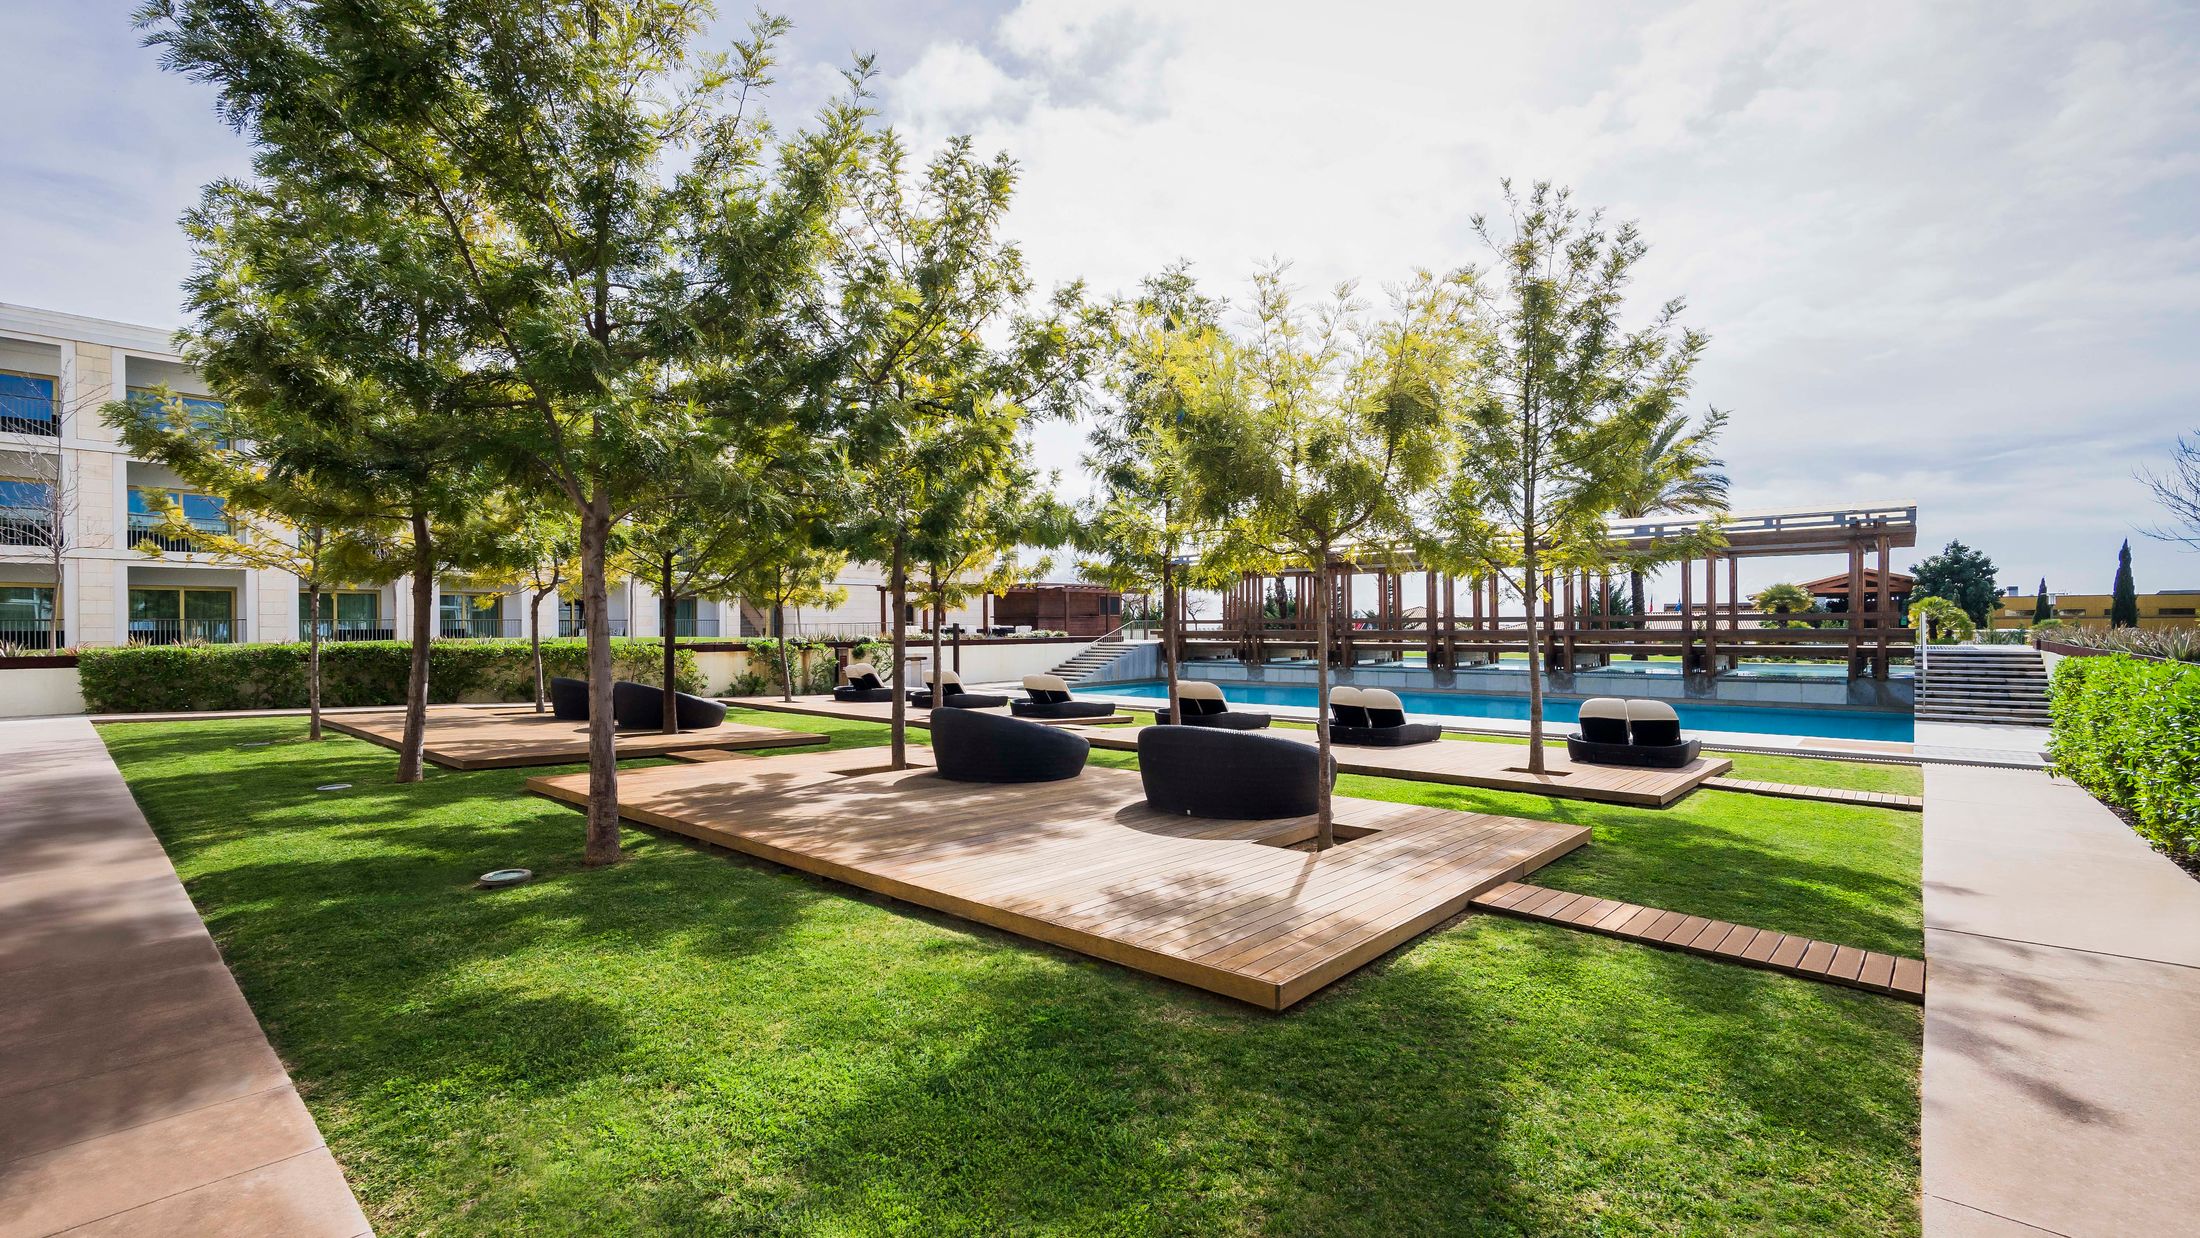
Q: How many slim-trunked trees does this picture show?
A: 11